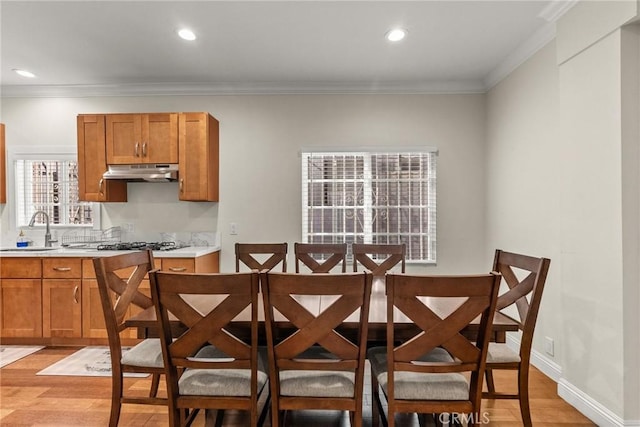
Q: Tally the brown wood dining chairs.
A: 8